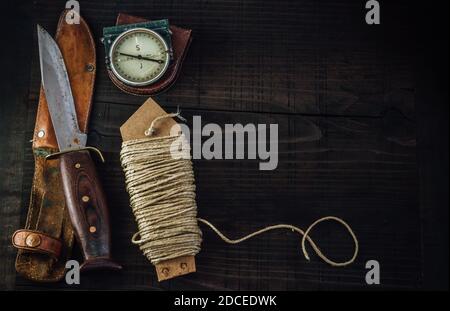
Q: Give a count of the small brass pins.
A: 3